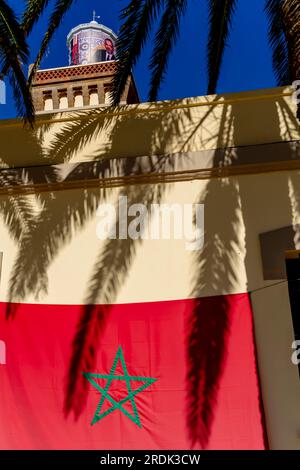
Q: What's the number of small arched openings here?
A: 5